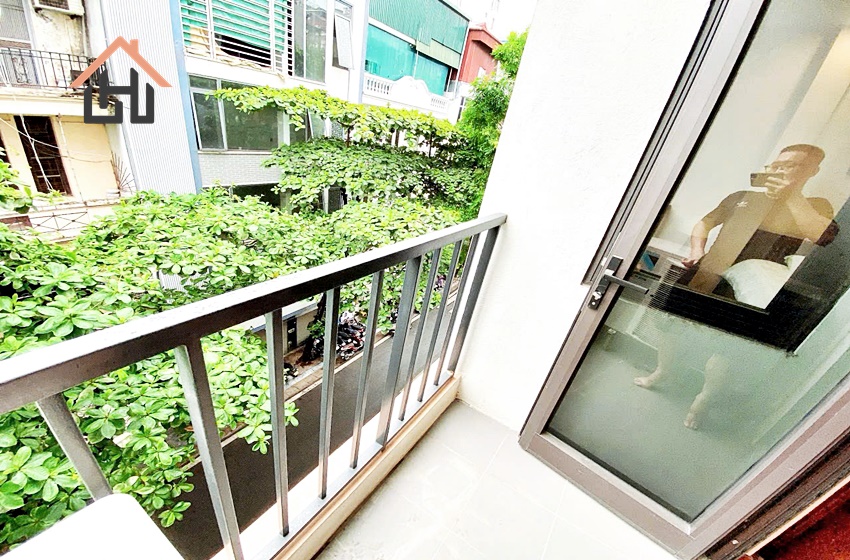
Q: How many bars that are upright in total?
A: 10